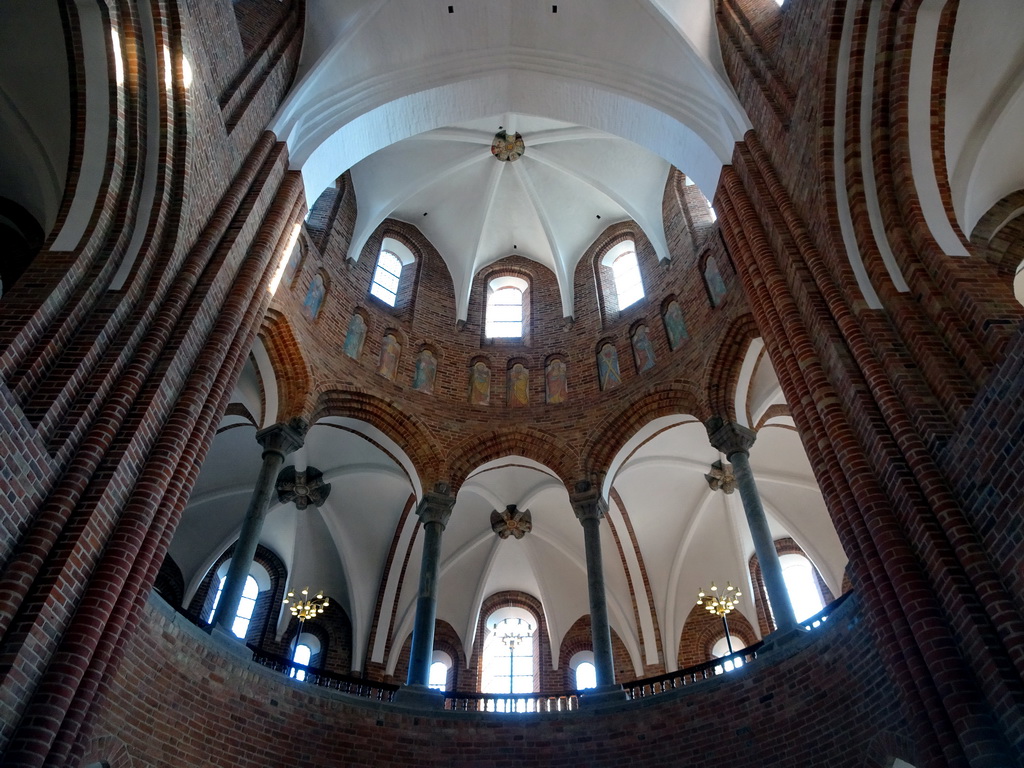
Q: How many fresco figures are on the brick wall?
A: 12